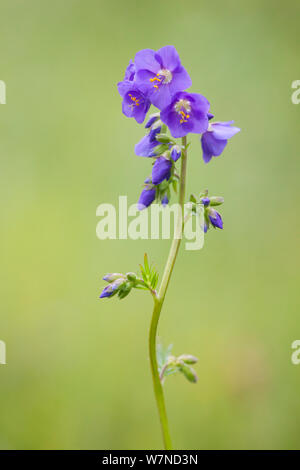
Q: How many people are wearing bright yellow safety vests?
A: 0